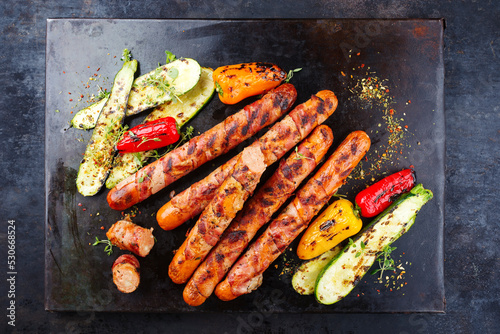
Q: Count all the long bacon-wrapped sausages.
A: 5